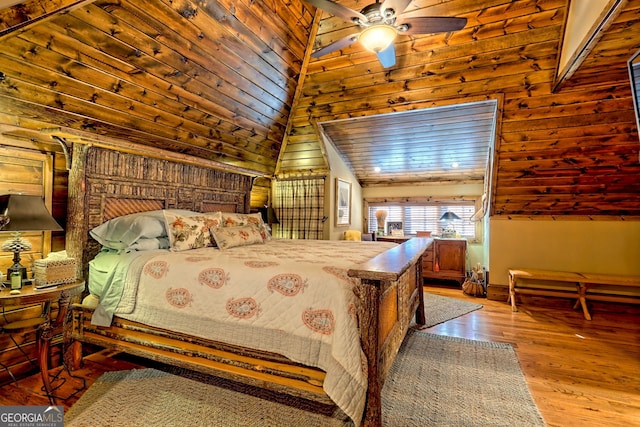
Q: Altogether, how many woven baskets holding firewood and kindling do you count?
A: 1